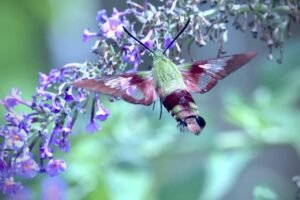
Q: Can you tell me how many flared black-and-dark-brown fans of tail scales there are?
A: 1